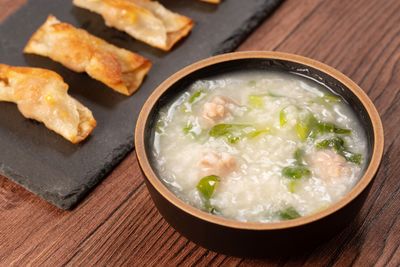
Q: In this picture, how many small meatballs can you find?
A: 3